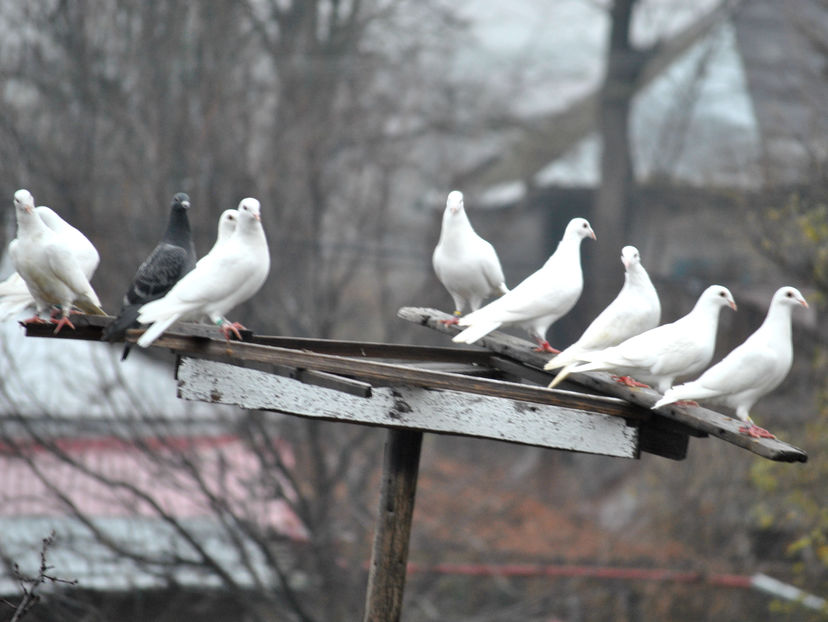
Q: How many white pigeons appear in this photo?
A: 9